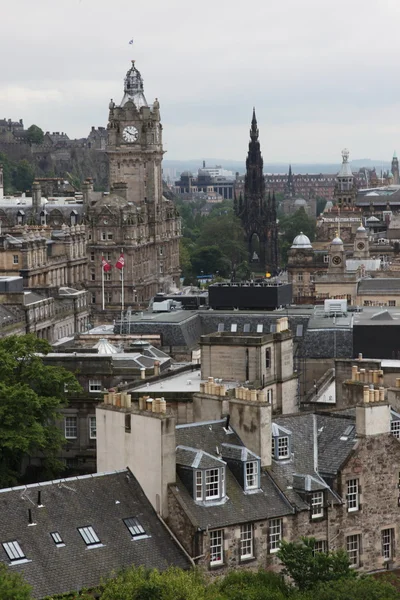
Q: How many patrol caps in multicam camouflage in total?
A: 0